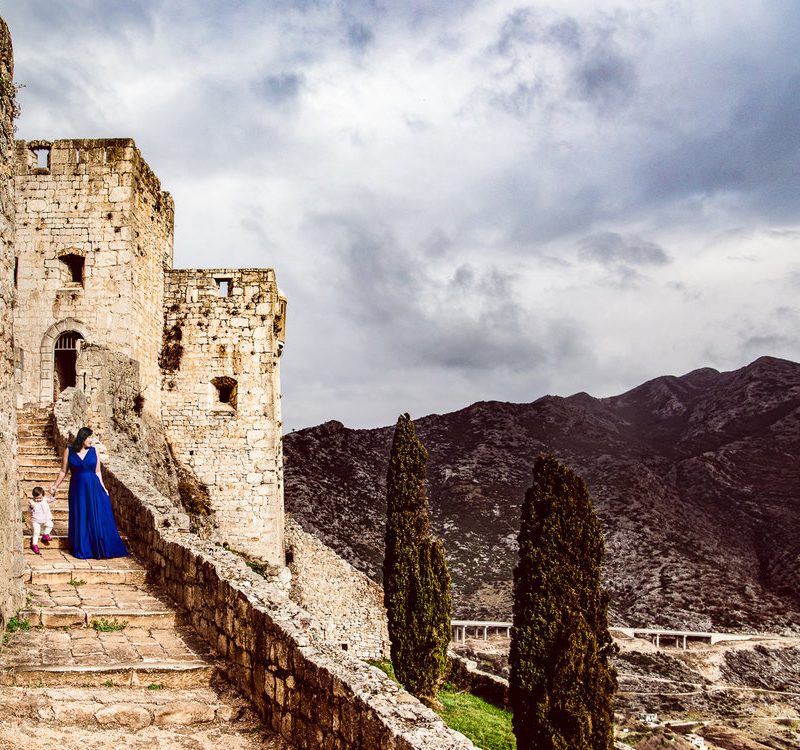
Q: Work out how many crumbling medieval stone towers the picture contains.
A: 2